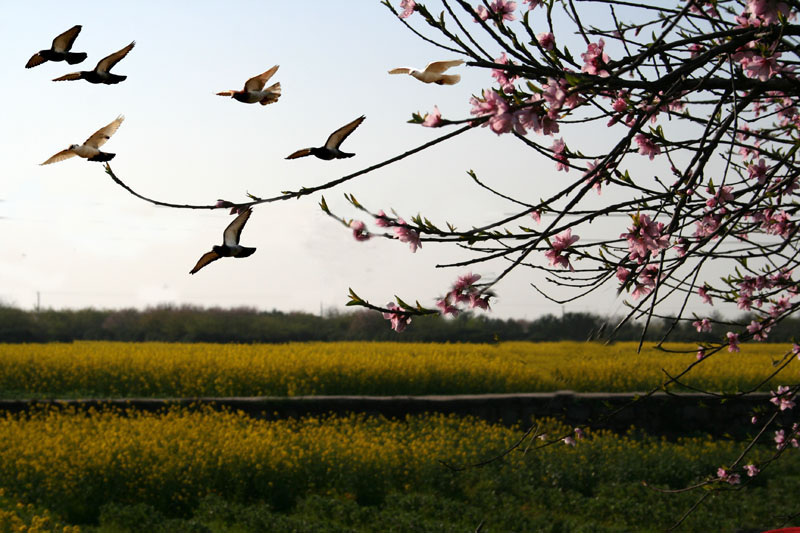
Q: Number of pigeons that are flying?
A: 7